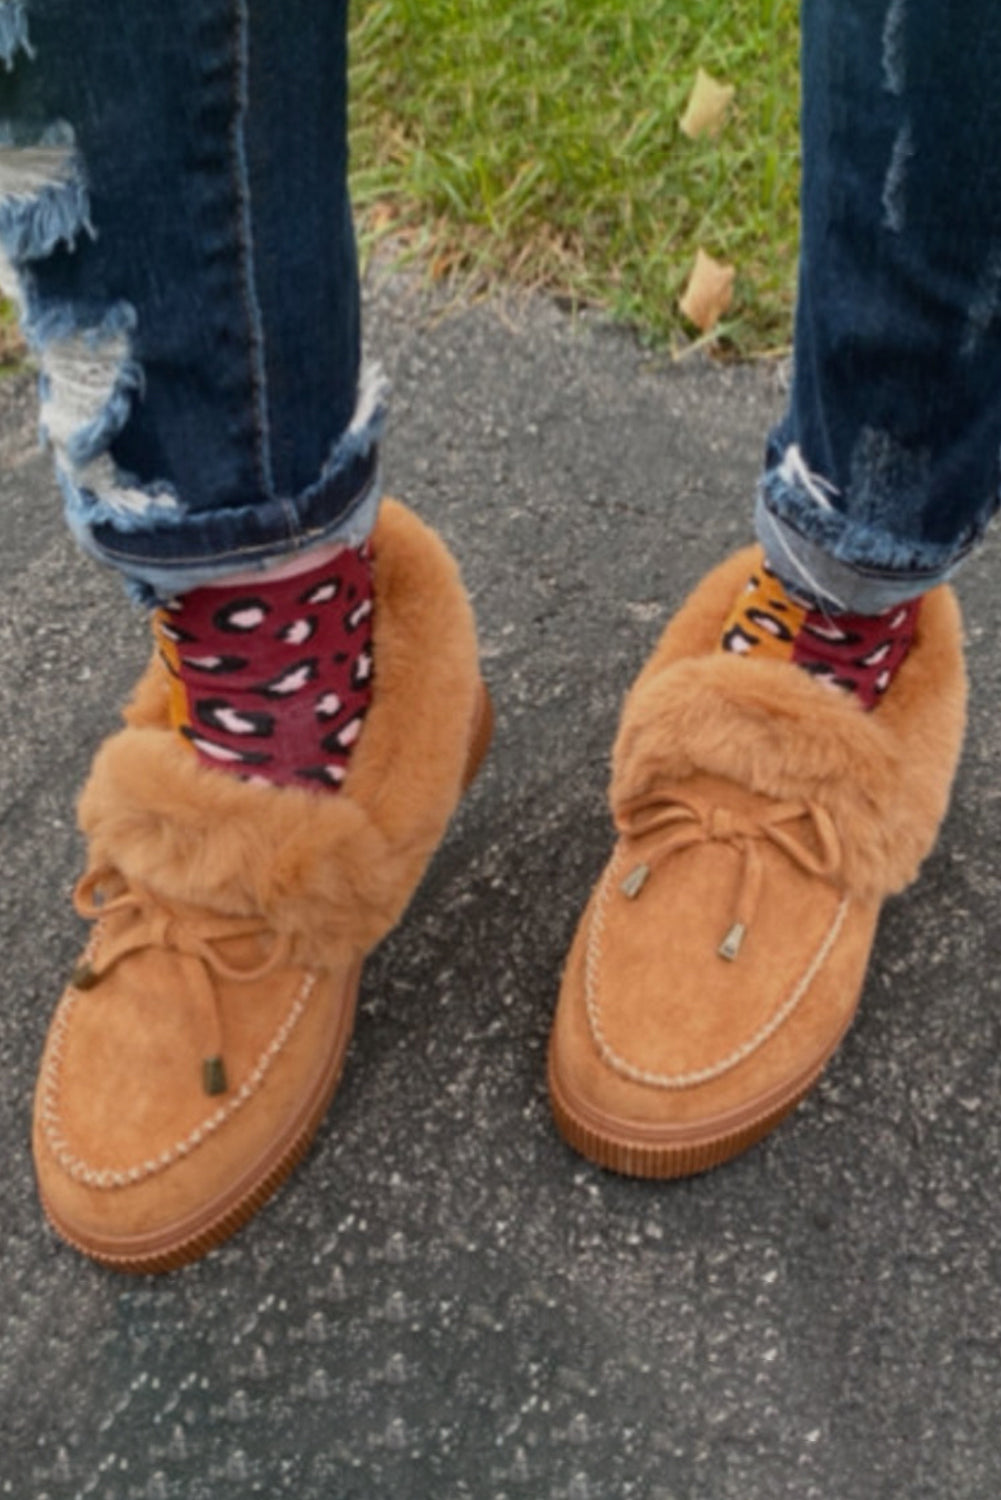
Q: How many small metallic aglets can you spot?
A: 4